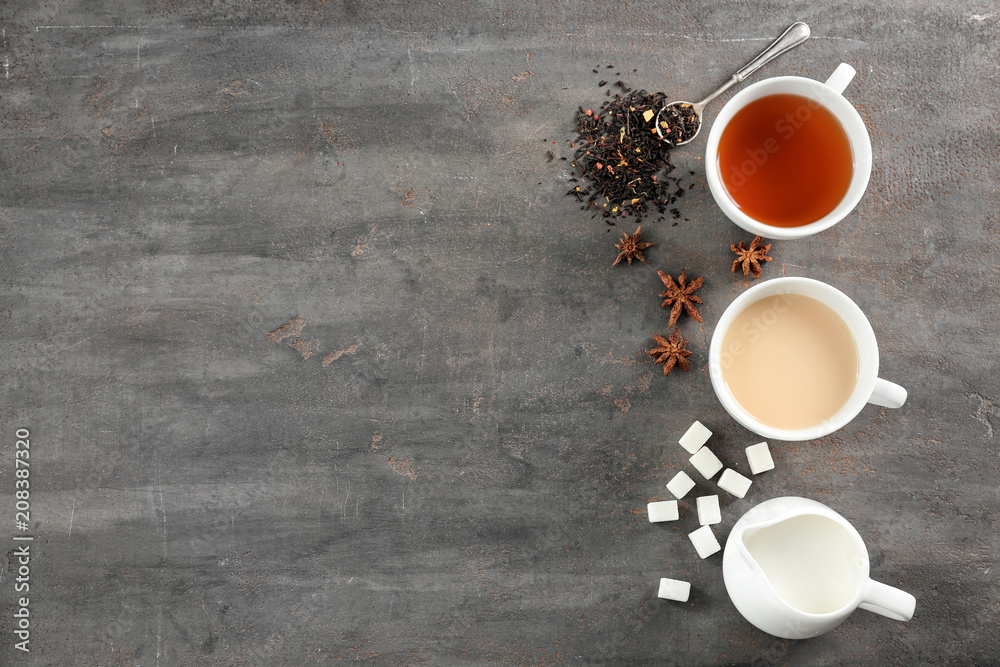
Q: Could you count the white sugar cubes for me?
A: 9